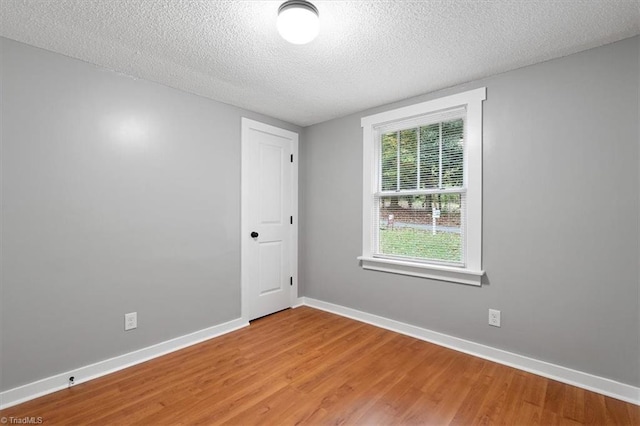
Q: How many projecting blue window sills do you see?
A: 0